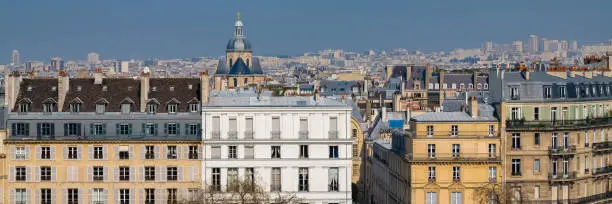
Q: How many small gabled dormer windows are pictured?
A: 8